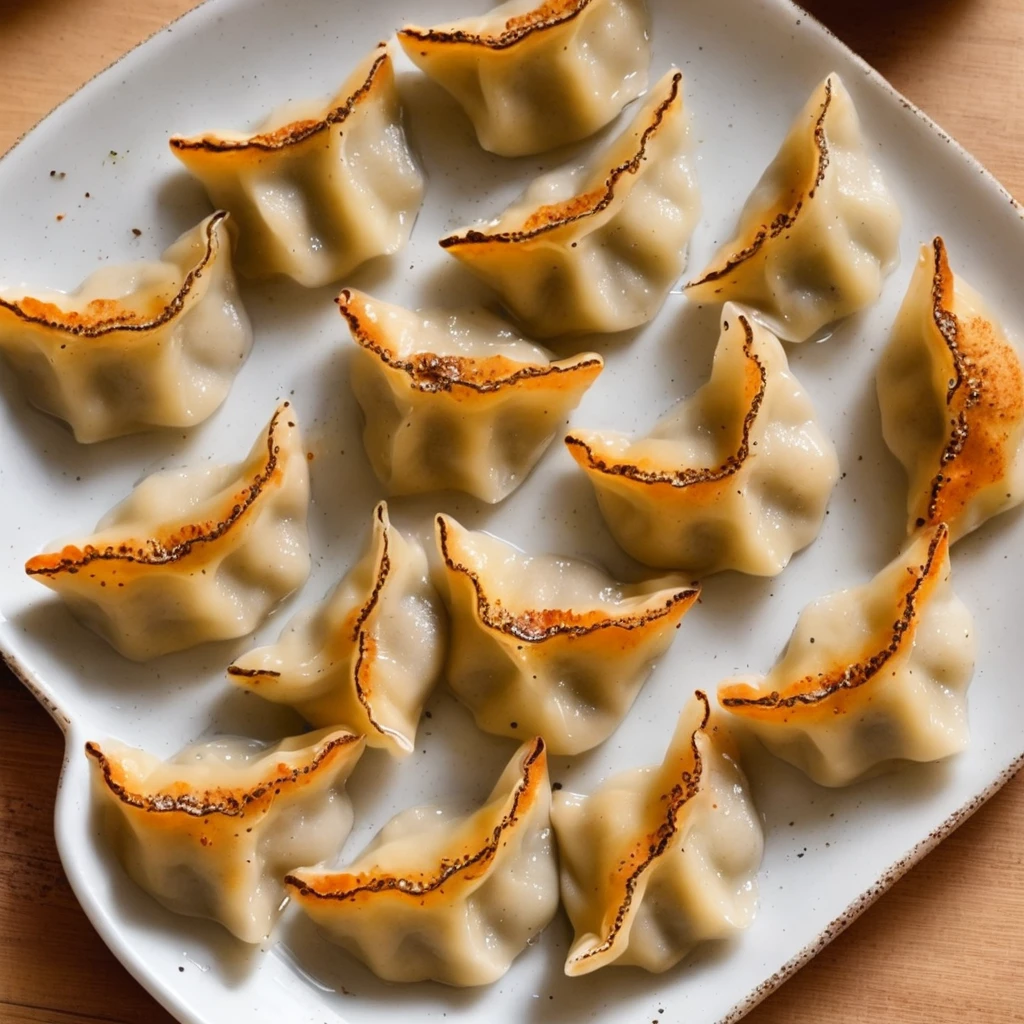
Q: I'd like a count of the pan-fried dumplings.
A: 15